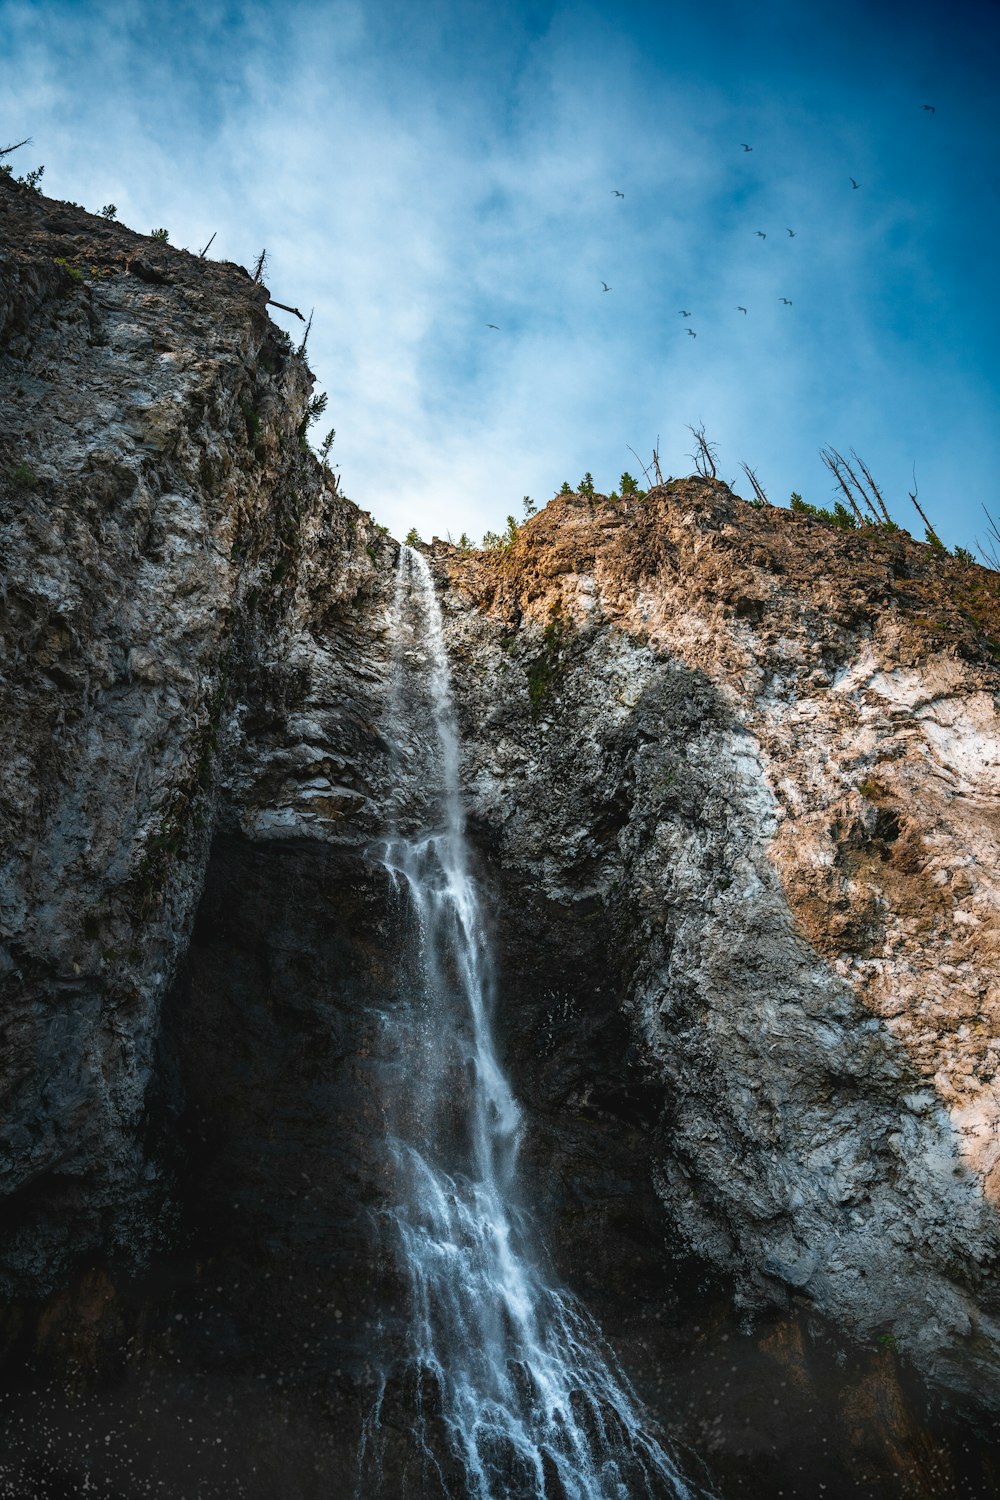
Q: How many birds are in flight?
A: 12